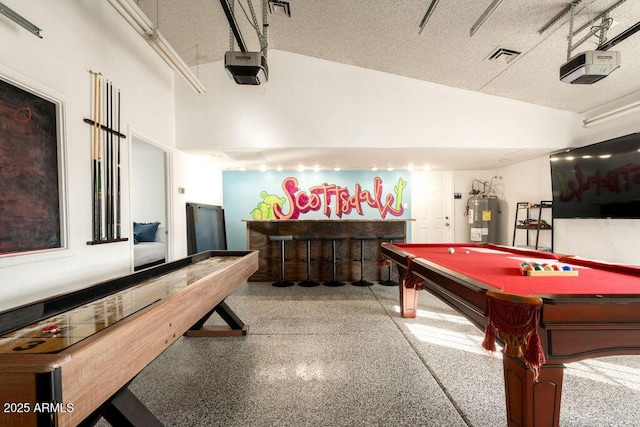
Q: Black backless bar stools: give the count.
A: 5